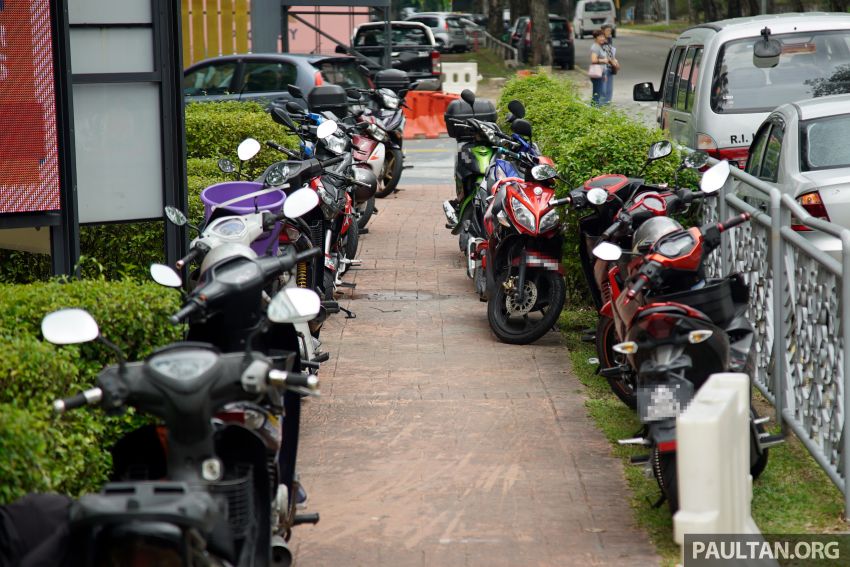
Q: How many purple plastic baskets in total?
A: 1